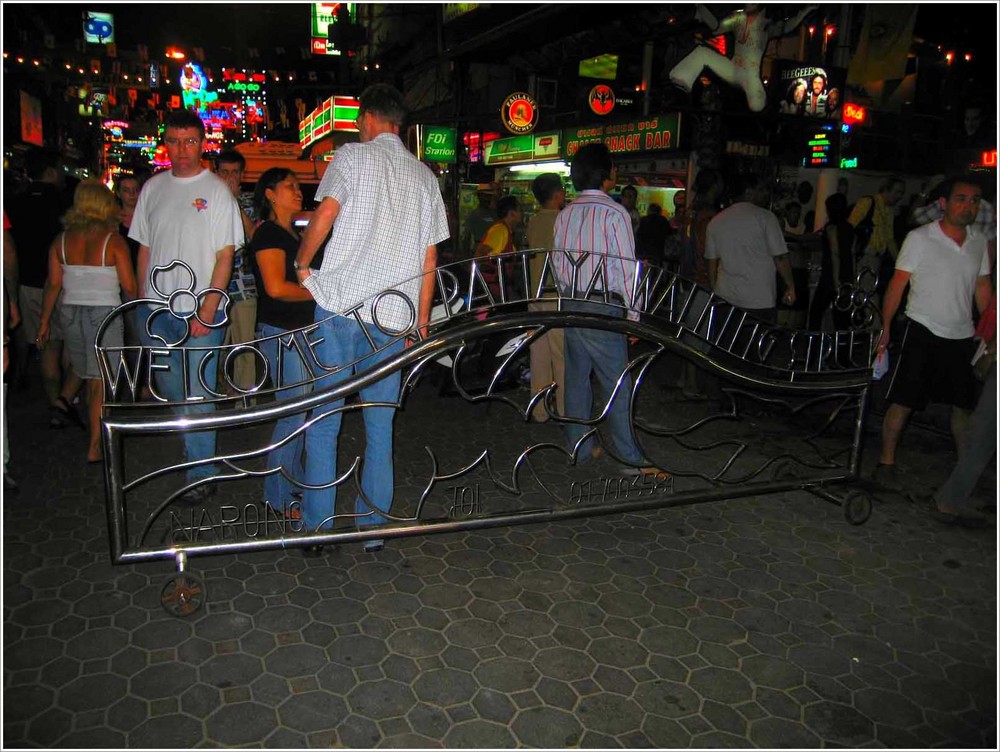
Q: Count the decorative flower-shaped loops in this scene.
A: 2